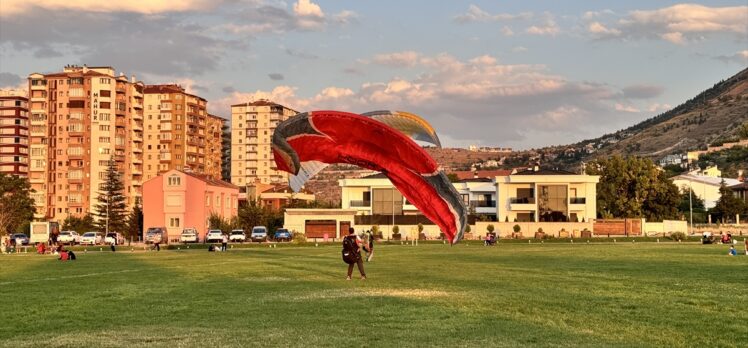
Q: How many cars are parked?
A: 10